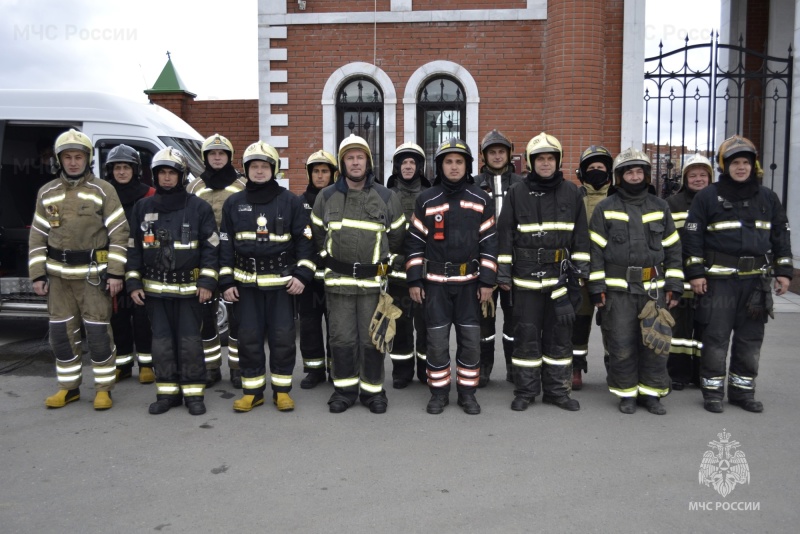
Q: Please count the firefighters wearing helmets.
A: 15